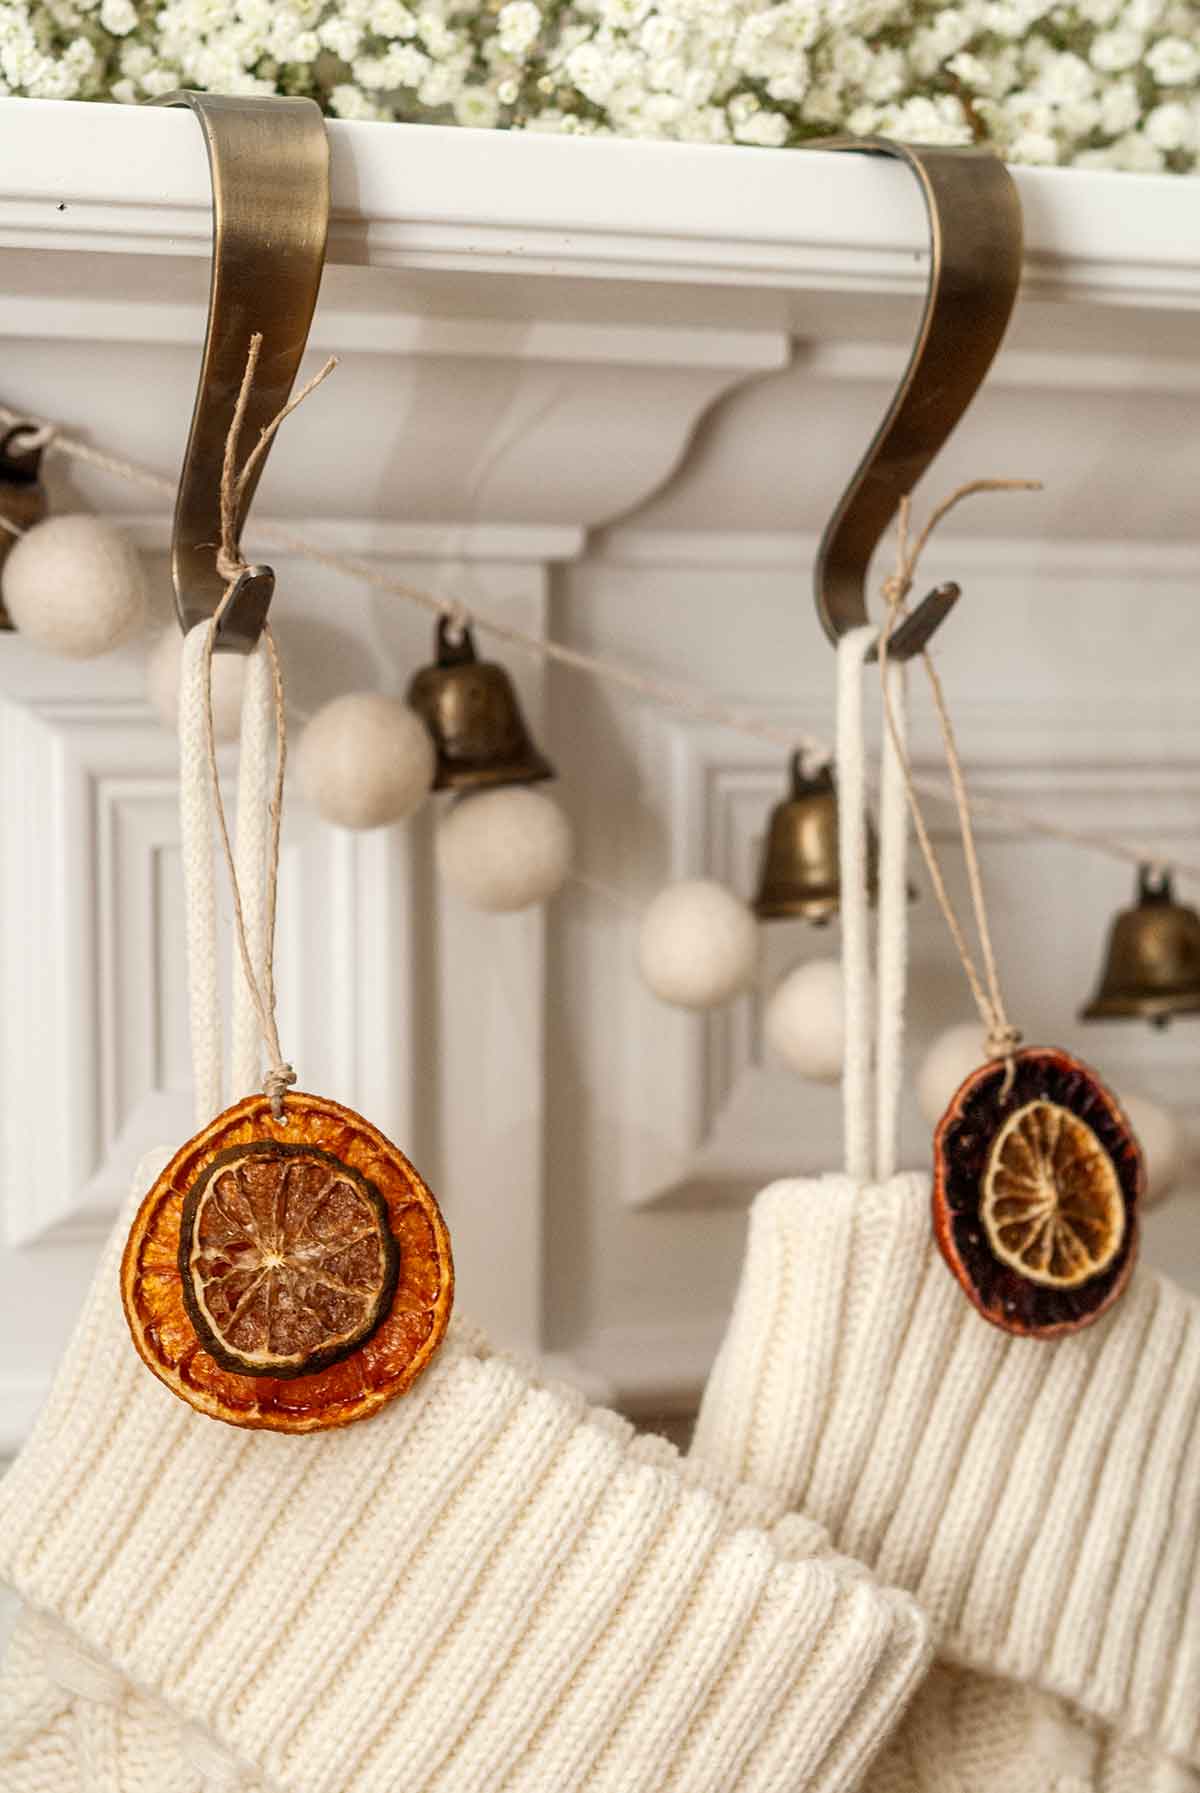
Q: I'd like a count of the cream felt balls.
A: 8